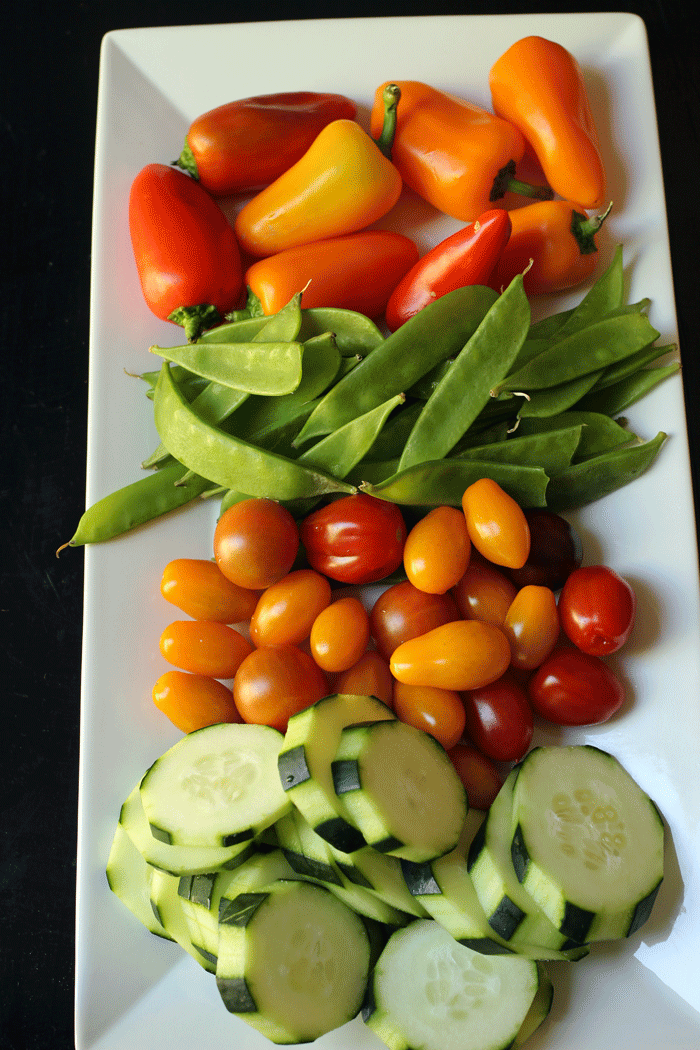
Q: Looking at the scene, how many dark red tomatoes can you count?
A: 5